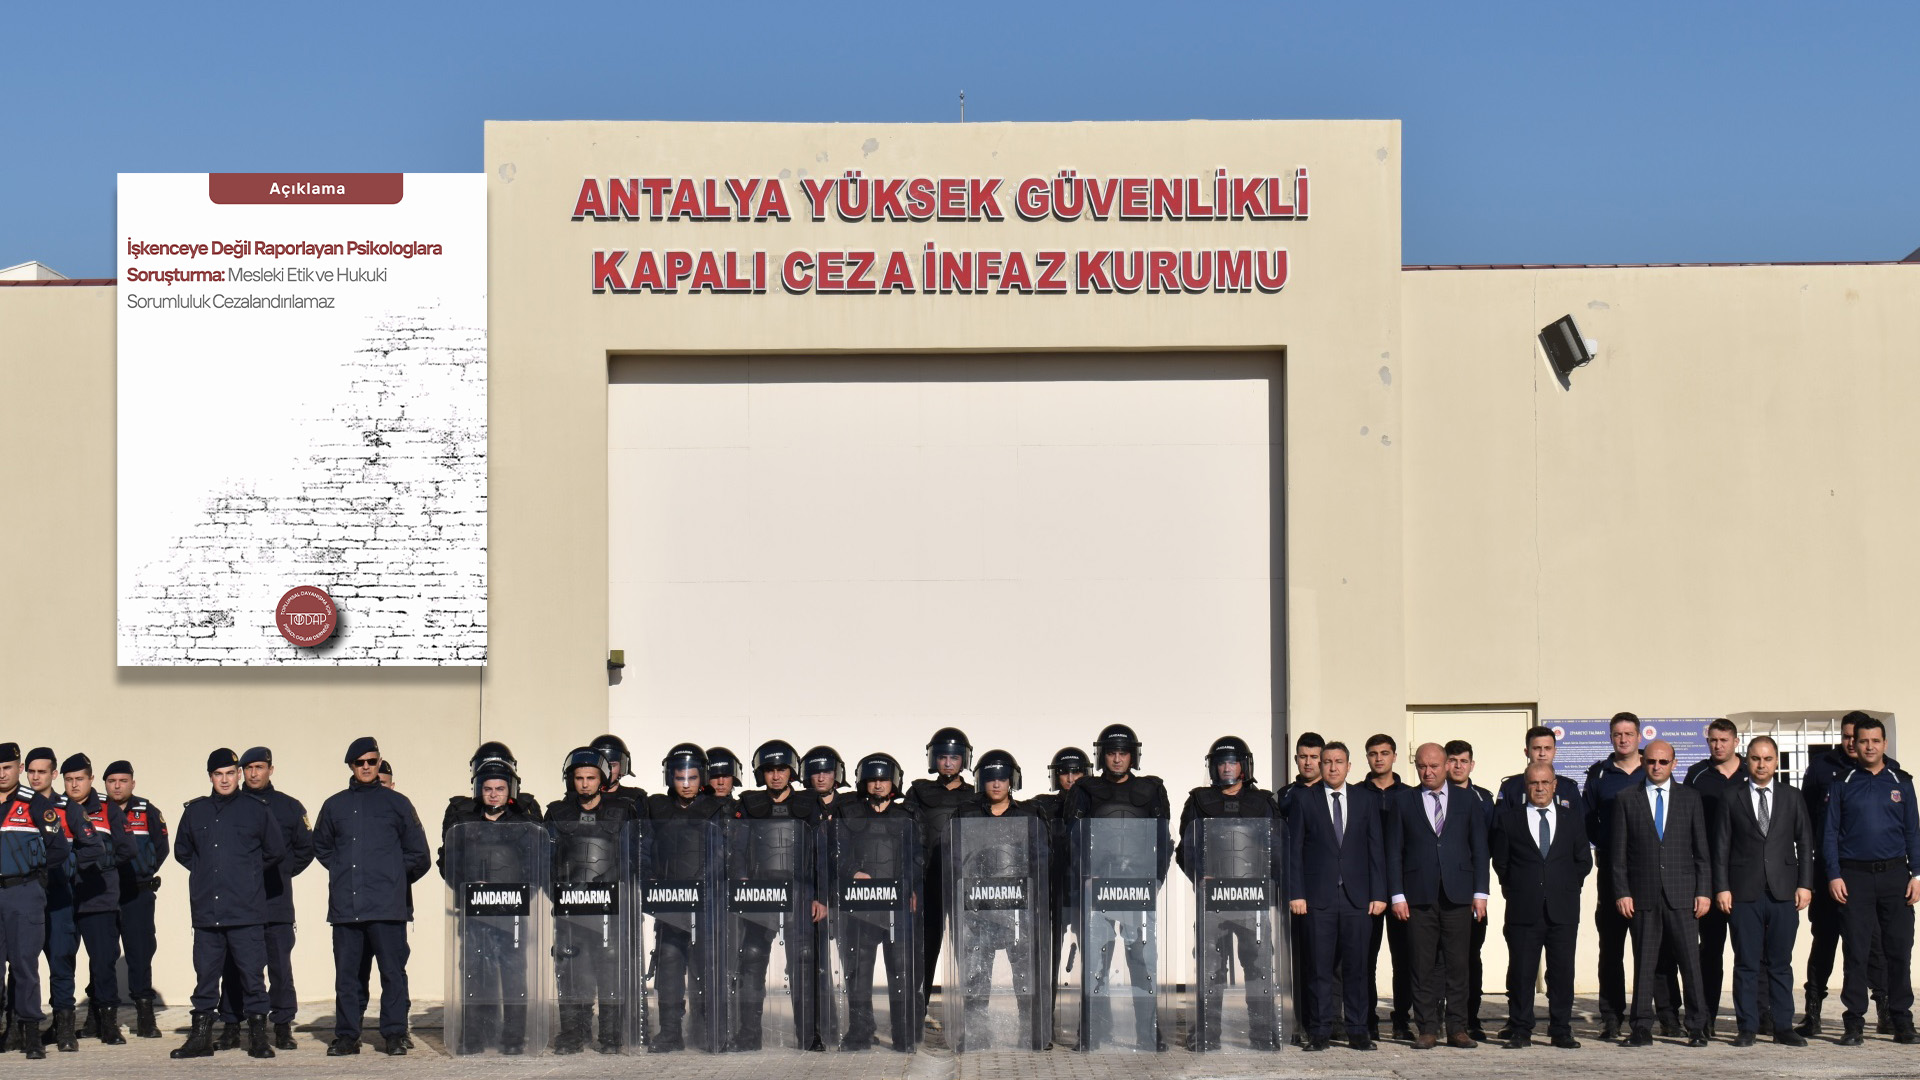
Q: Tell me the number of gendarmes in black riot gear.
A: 14